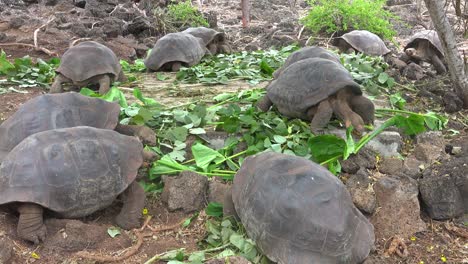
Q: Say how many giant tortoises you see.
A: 10